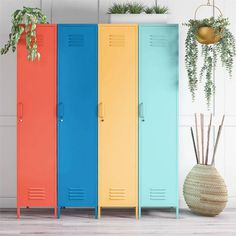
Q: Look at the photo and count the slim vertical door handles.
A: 4